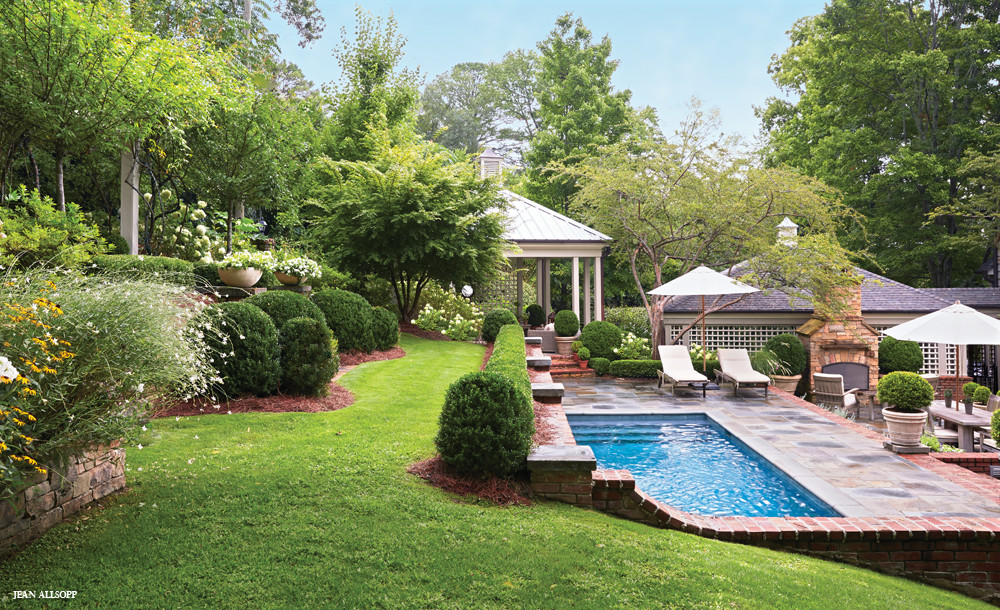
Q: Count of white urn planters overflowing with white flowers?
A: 2